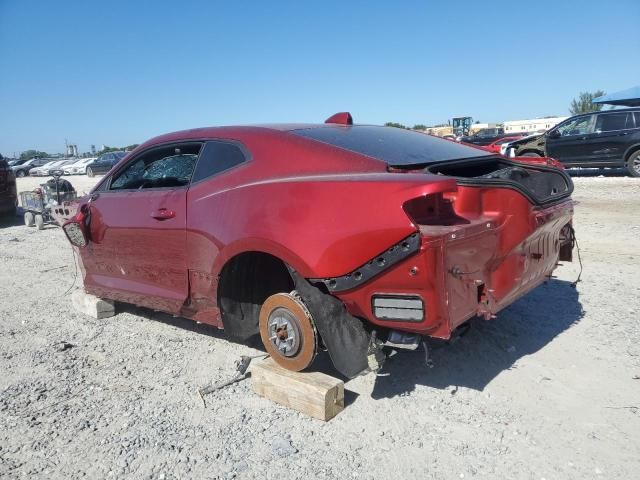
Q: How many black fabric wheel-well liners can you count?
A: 1